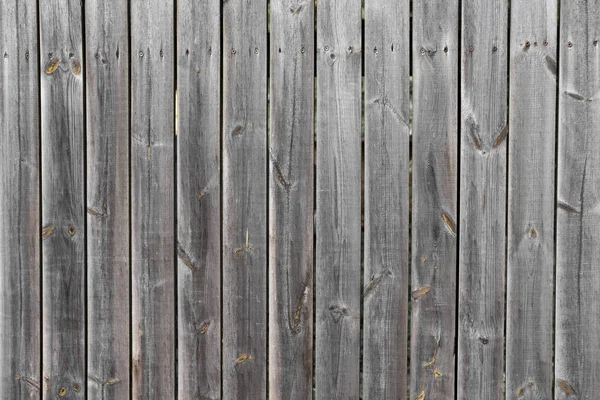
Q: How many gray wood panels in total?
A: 13